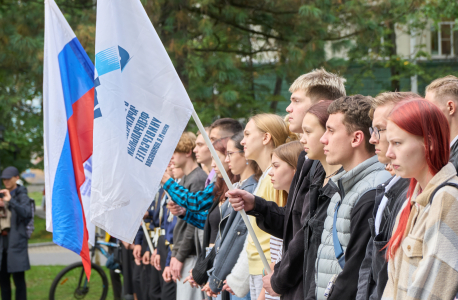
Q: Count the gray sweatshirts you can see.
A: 1